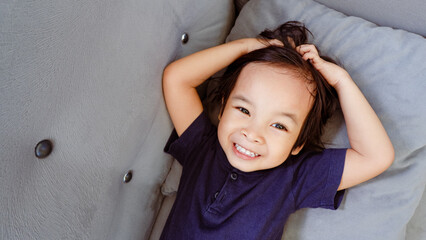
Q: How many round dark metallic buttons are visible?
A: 3